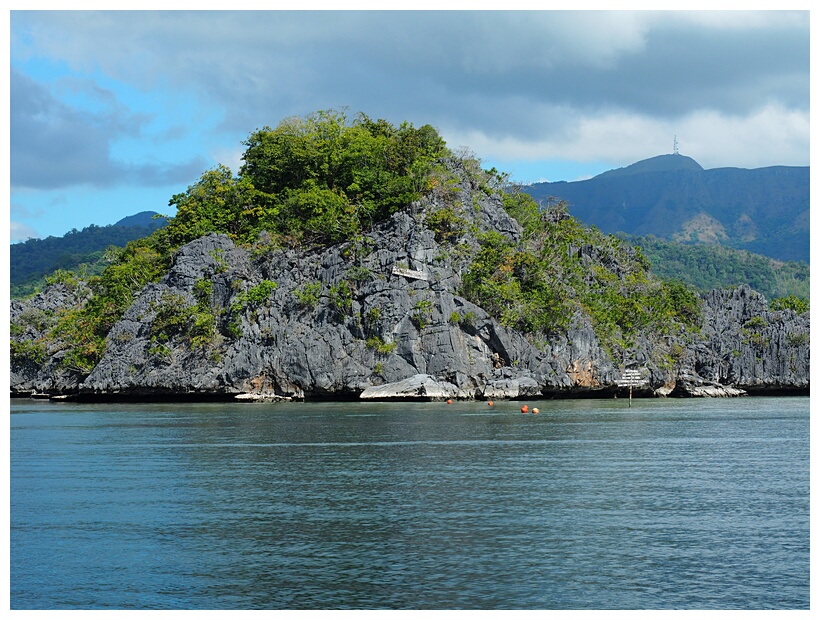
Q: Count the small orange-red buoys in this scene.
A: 4